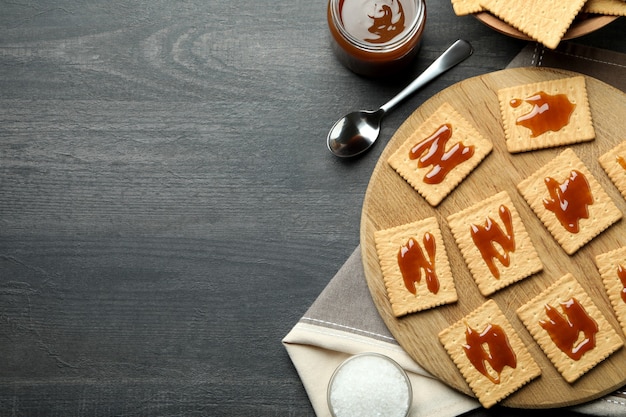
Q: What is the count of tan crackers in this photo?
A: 12